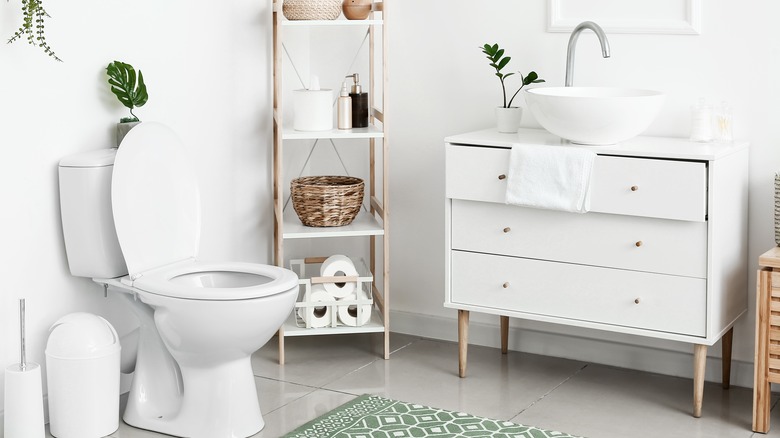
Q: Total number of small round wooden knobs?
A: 6